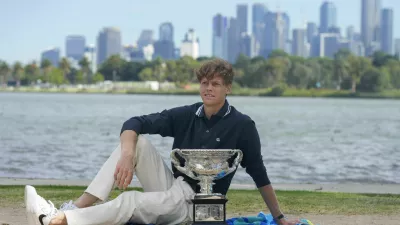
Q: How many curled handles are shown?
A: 2